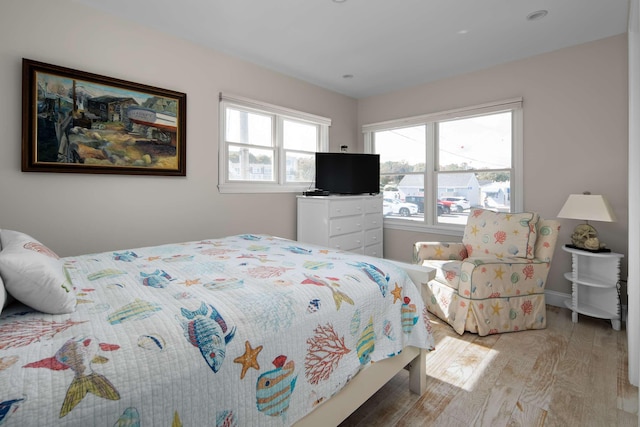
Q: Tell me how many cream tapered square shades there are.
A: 1